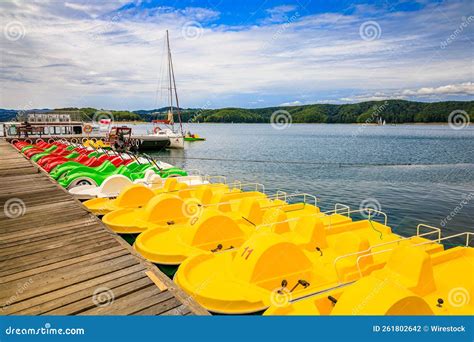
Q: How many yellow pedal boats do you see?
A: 5